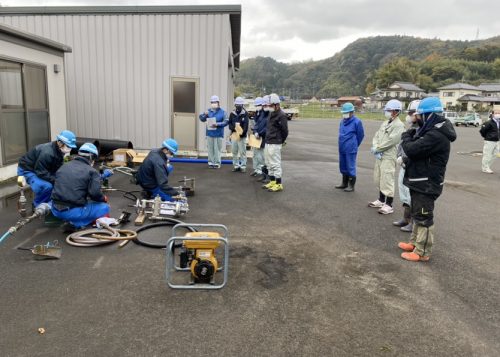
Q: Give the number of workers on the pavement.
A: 13